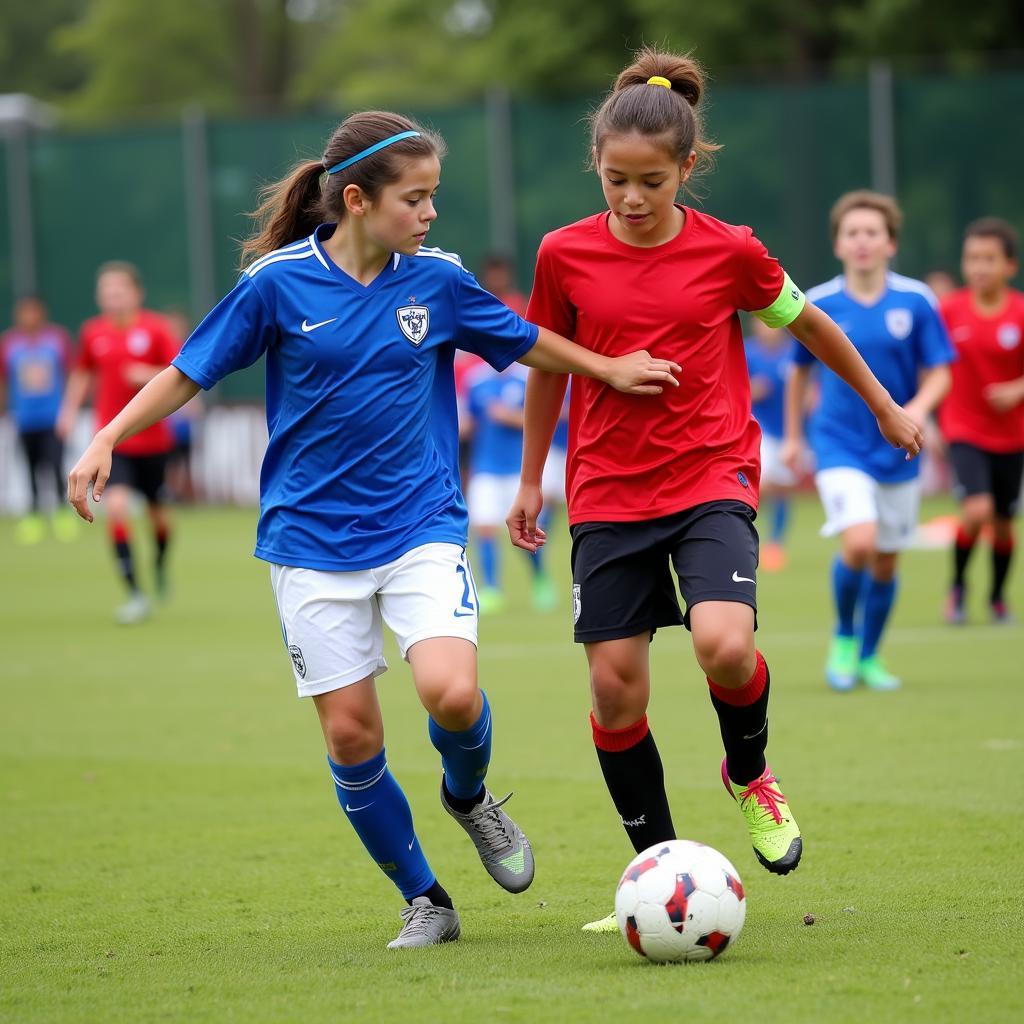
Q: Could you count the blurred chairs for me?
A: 0